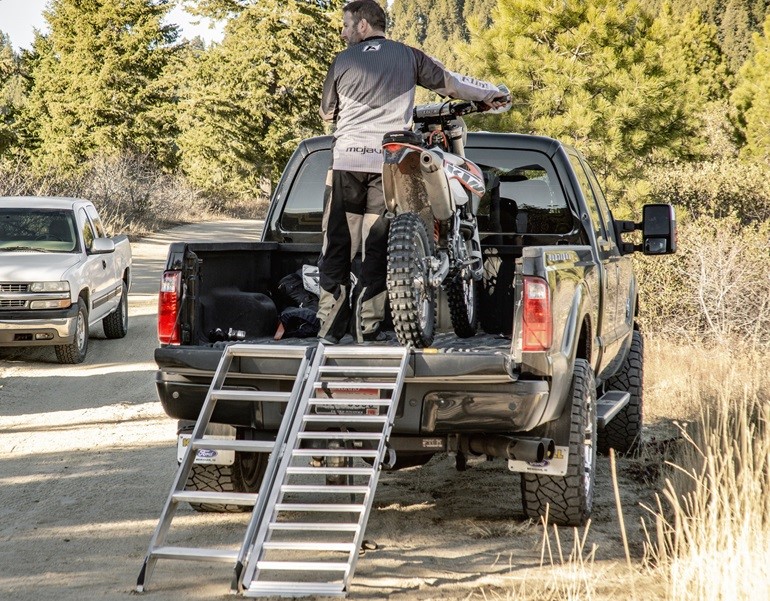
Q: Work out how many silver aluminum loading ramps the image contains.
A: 2